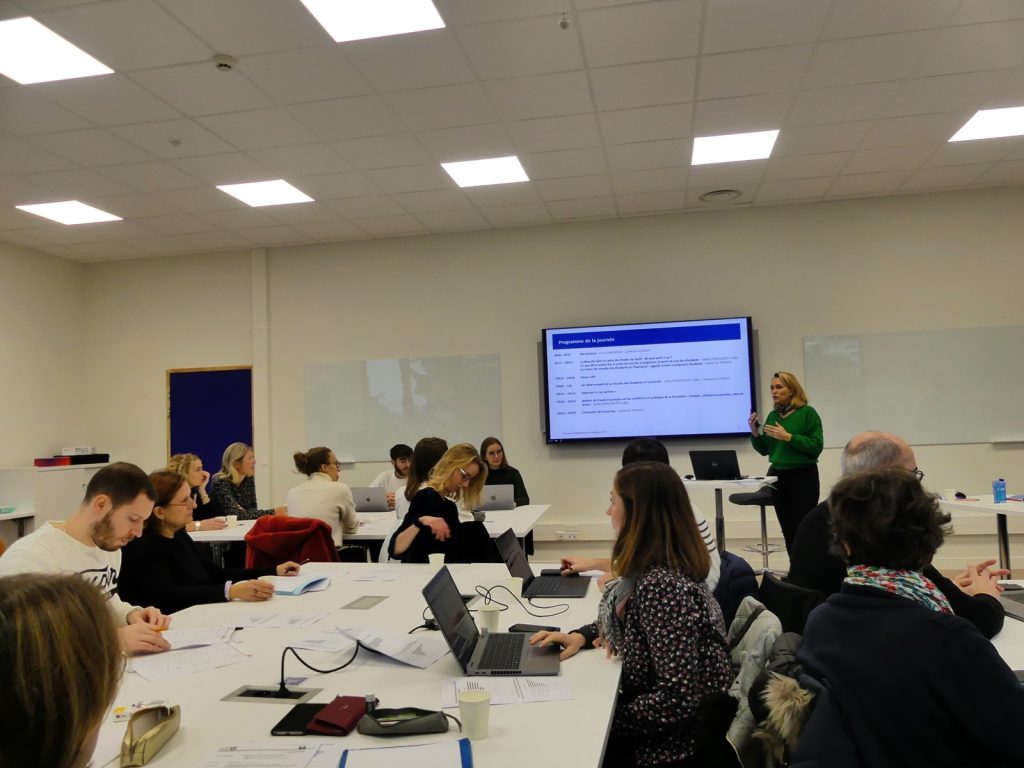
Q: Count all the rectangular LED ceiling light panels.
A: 7